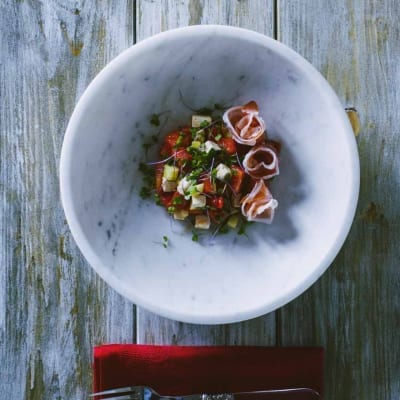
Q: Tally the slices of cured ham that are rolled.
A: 3